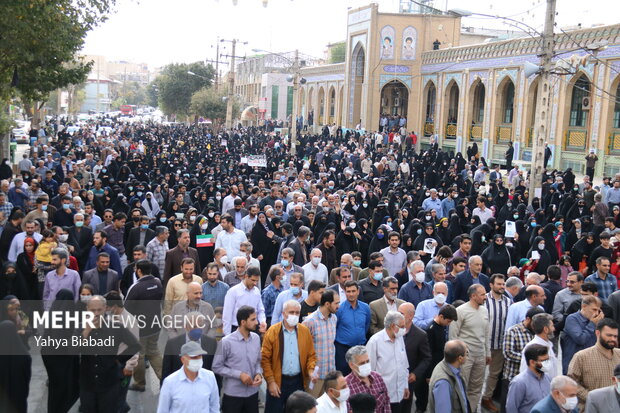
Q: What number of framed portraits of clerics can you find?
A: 2